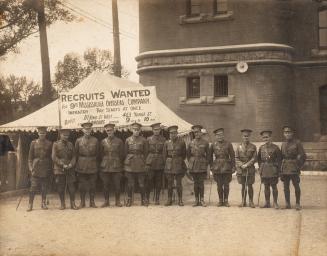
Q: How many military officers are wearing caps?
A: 12